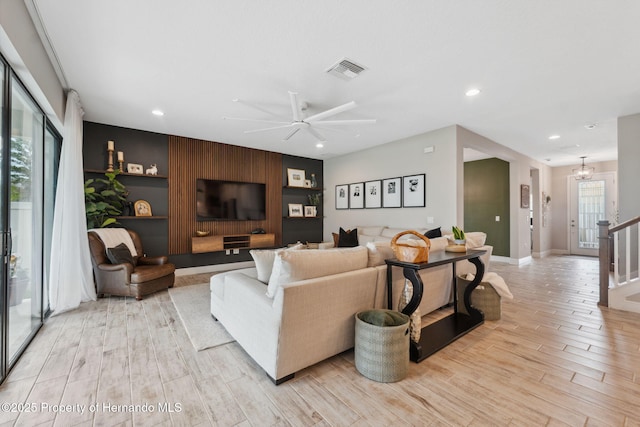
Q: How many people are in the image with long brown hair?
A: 0